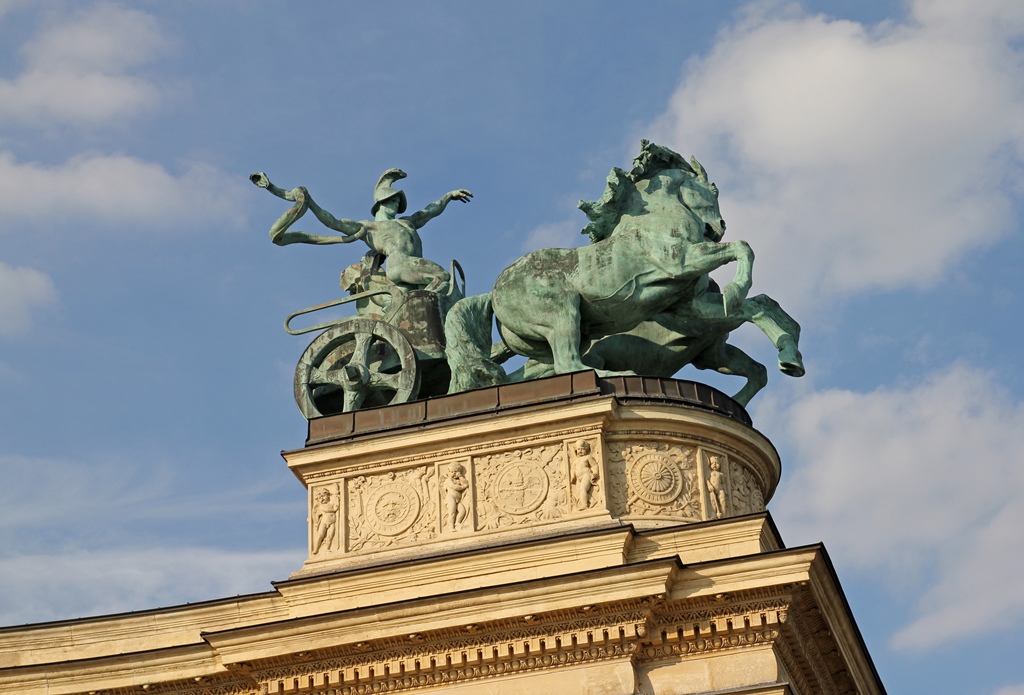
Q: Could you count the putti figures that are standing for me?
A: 4